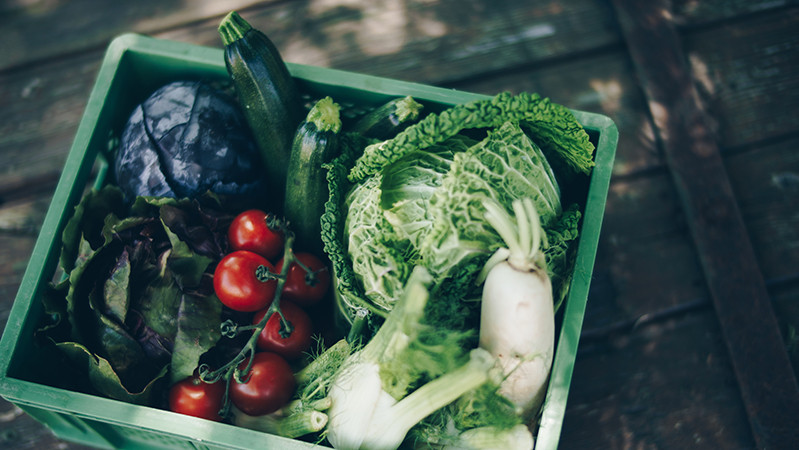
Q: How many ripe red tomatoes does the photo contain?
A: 6